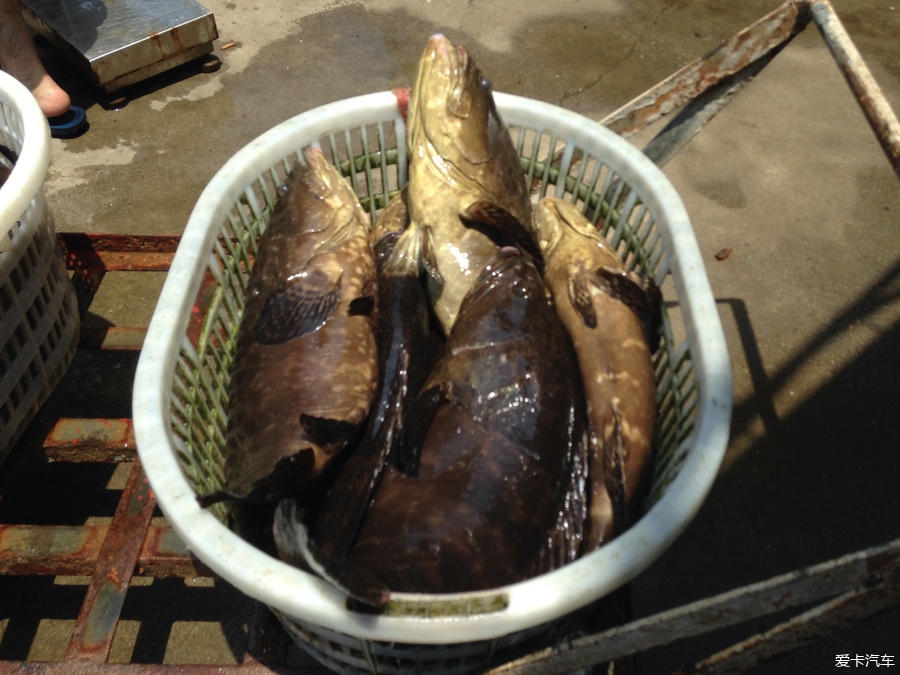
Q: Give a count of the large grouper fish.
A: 5